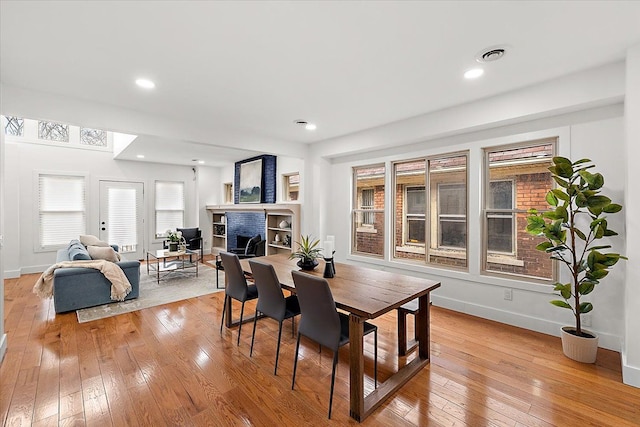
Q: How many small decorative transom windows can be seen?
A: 3